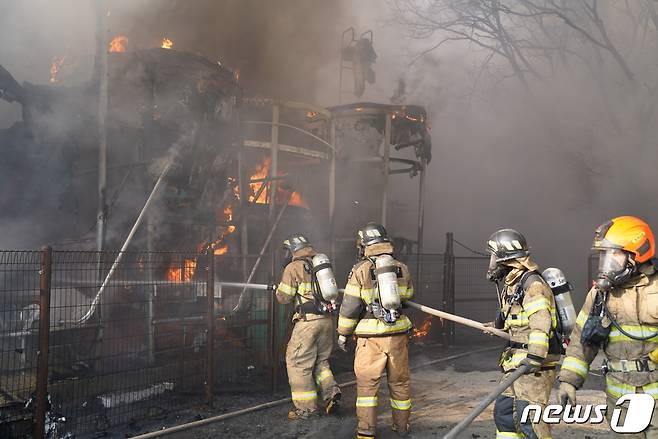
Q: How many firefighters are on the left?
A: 2